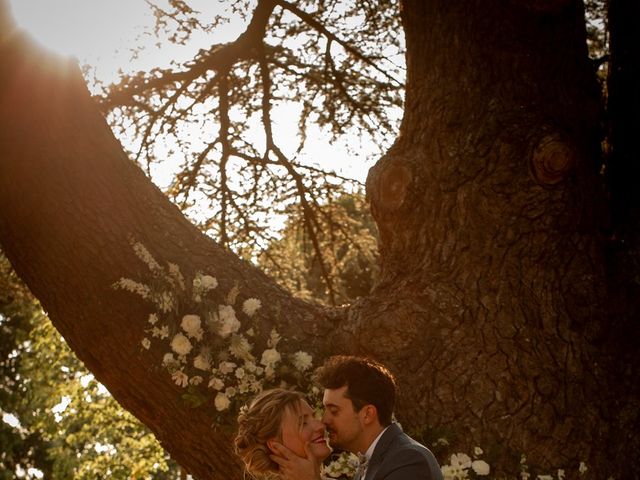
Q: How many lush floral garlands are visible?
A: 1